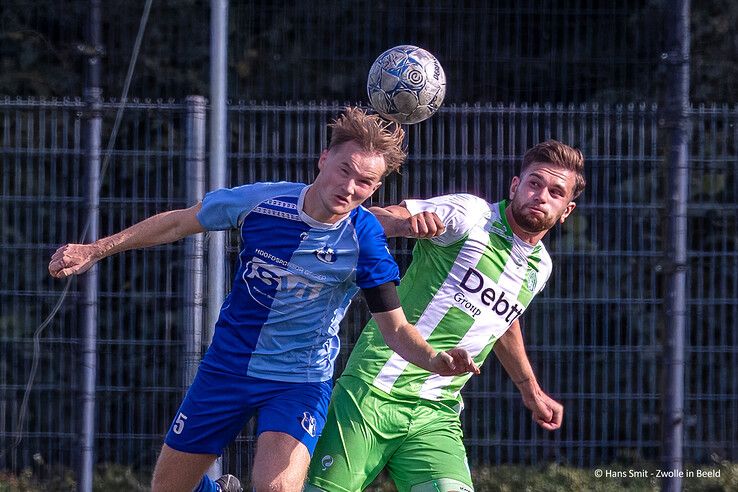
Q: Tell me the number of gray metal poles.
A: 4